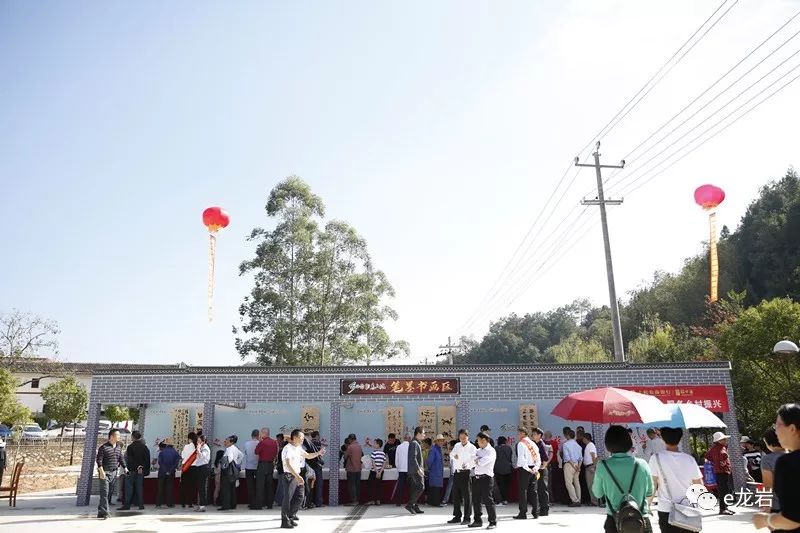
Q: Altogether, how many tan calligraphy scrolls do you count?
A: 7